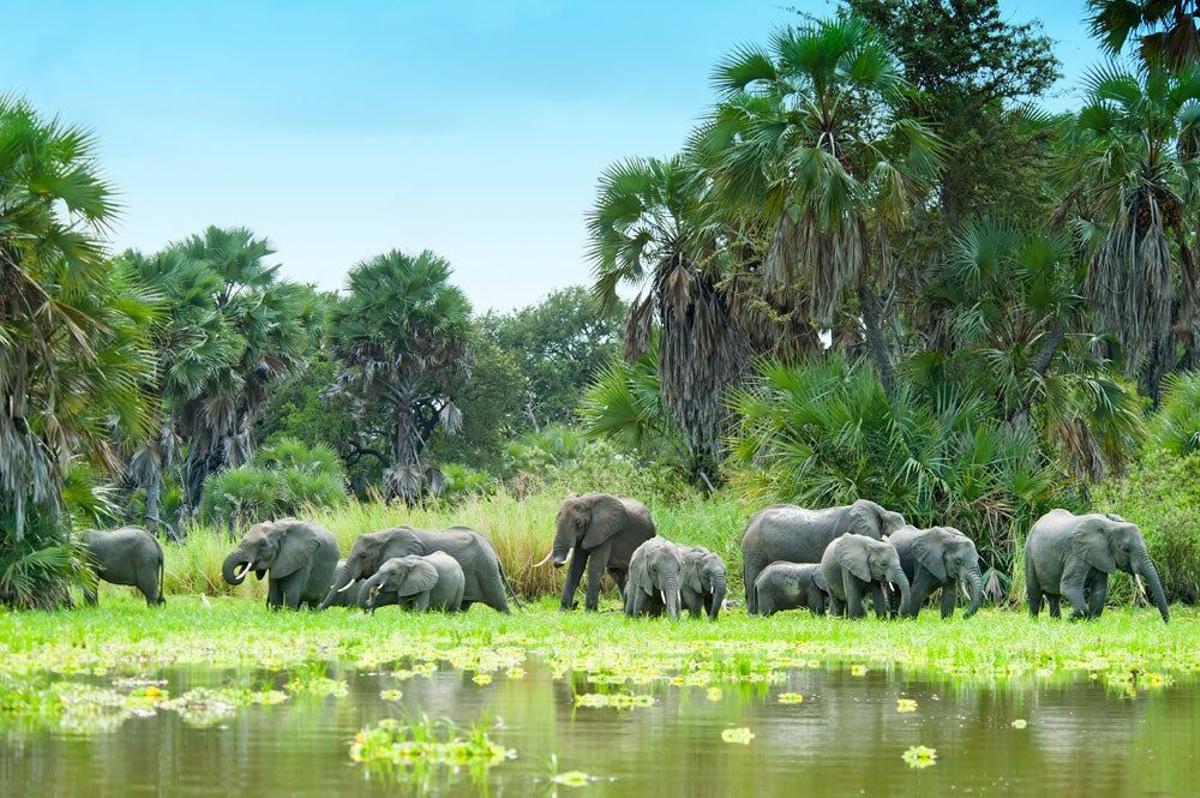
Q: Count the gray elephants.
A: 12